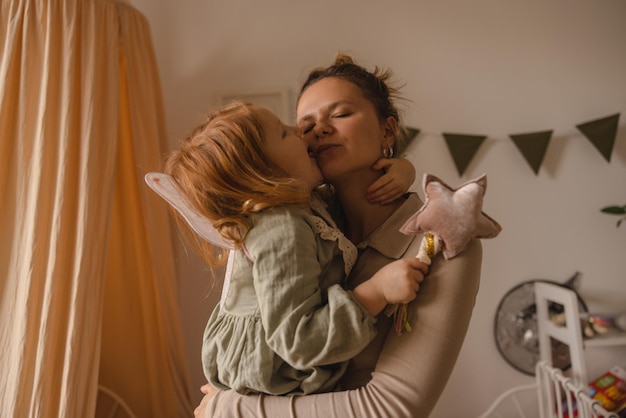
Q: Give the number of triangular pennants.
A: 4